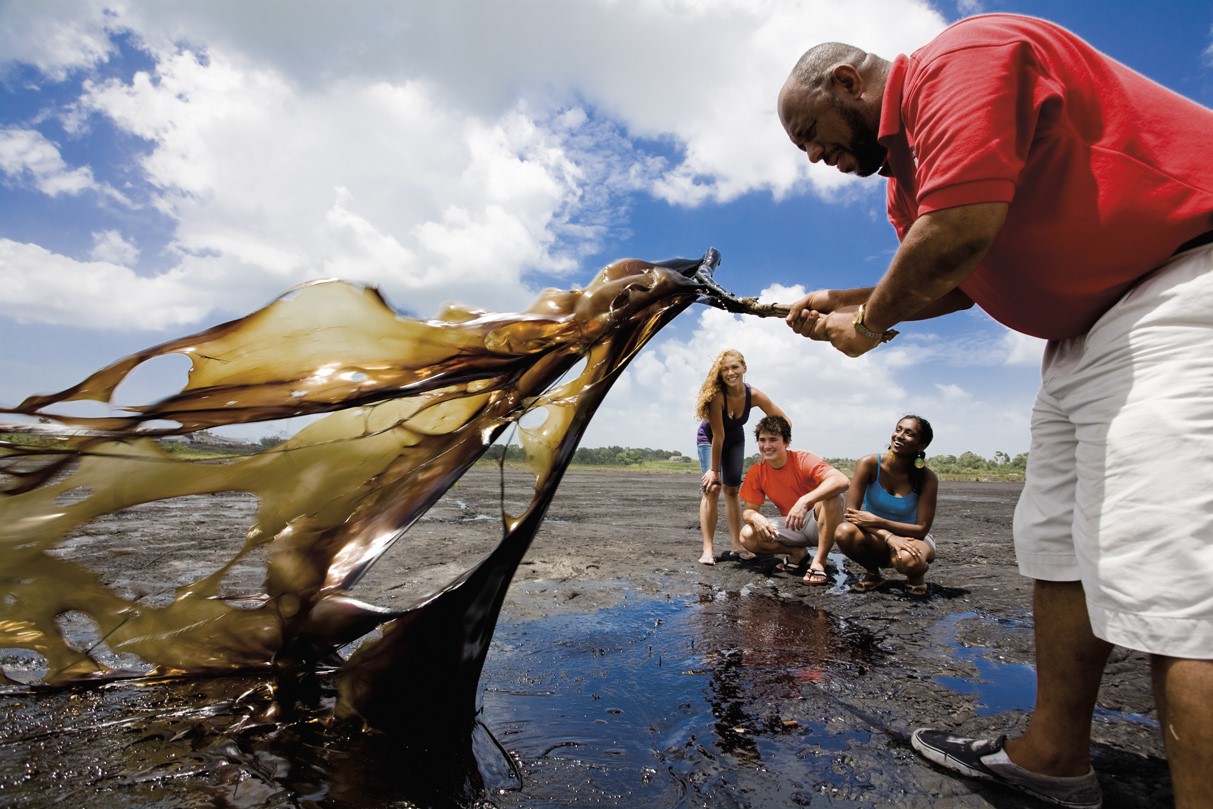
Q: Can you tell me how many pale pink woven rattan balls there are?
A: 0